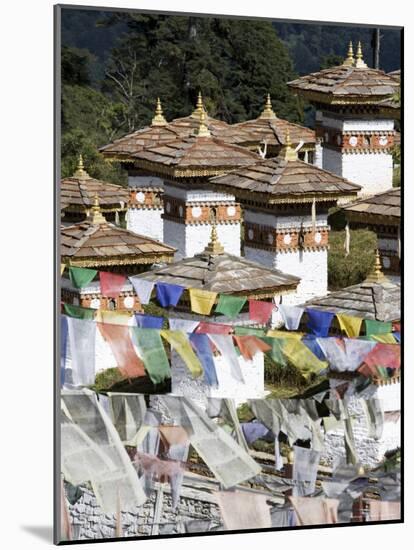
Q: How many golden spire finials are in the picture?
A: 11